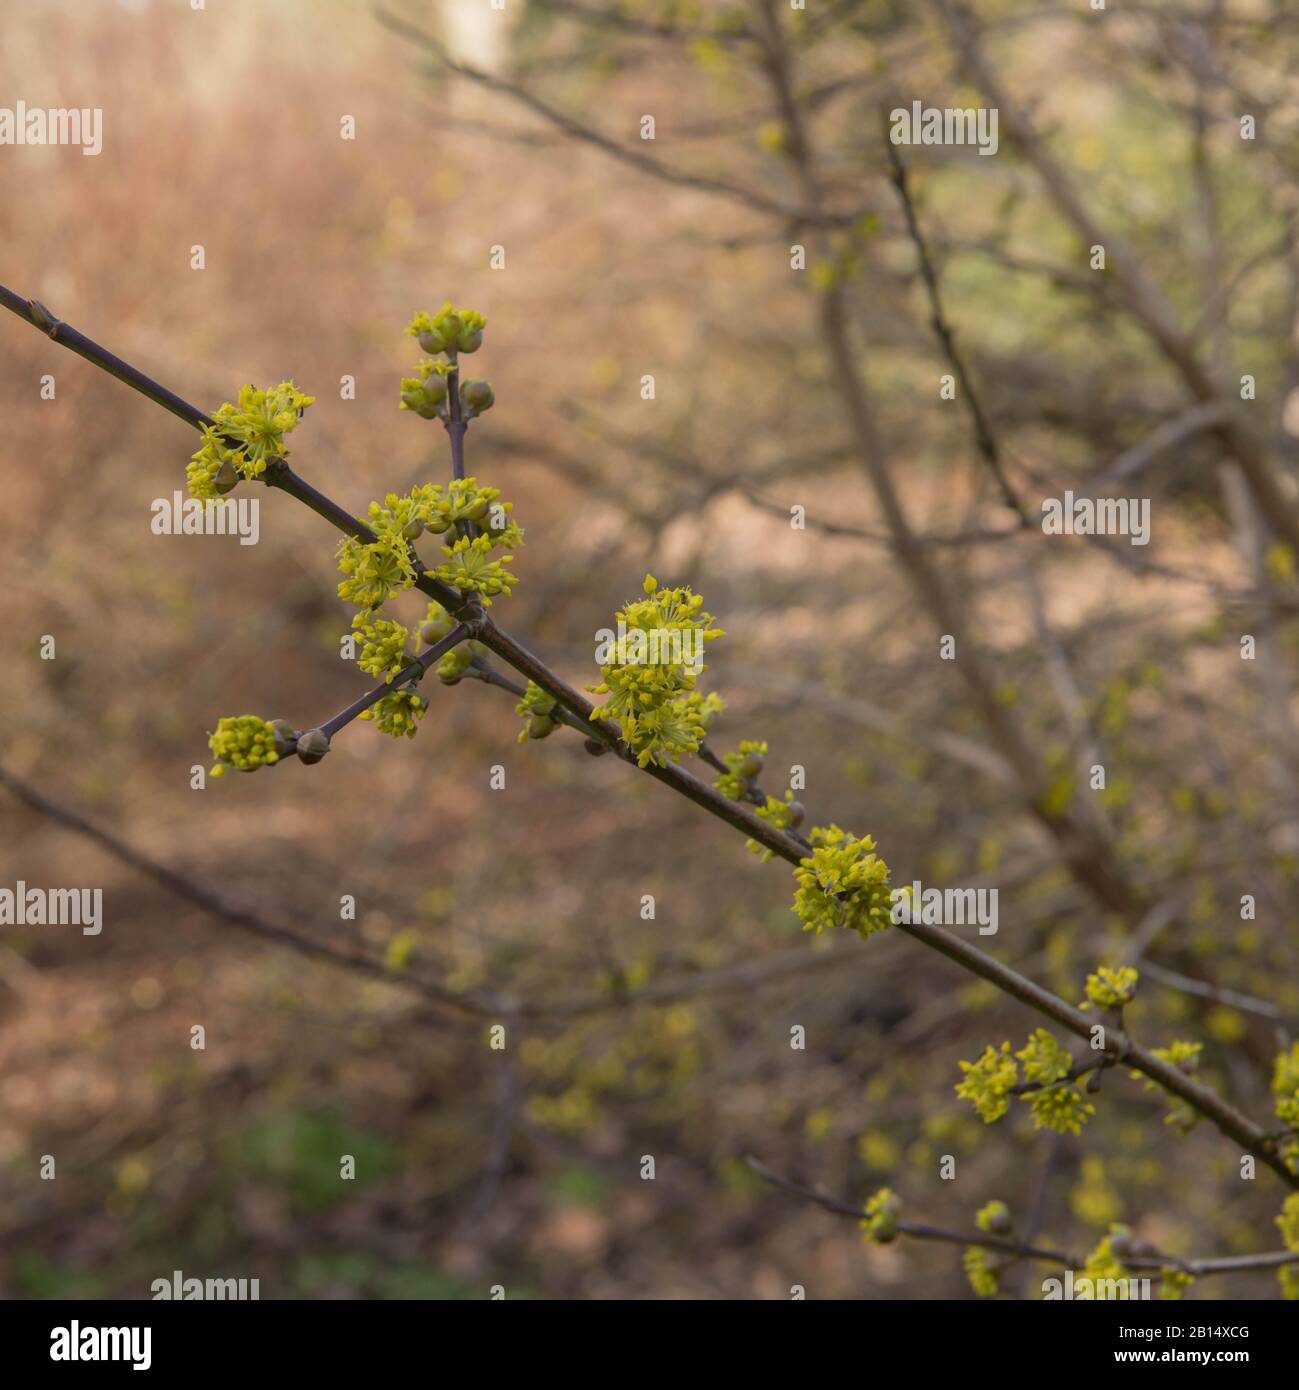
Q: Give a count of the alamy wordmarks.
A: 10